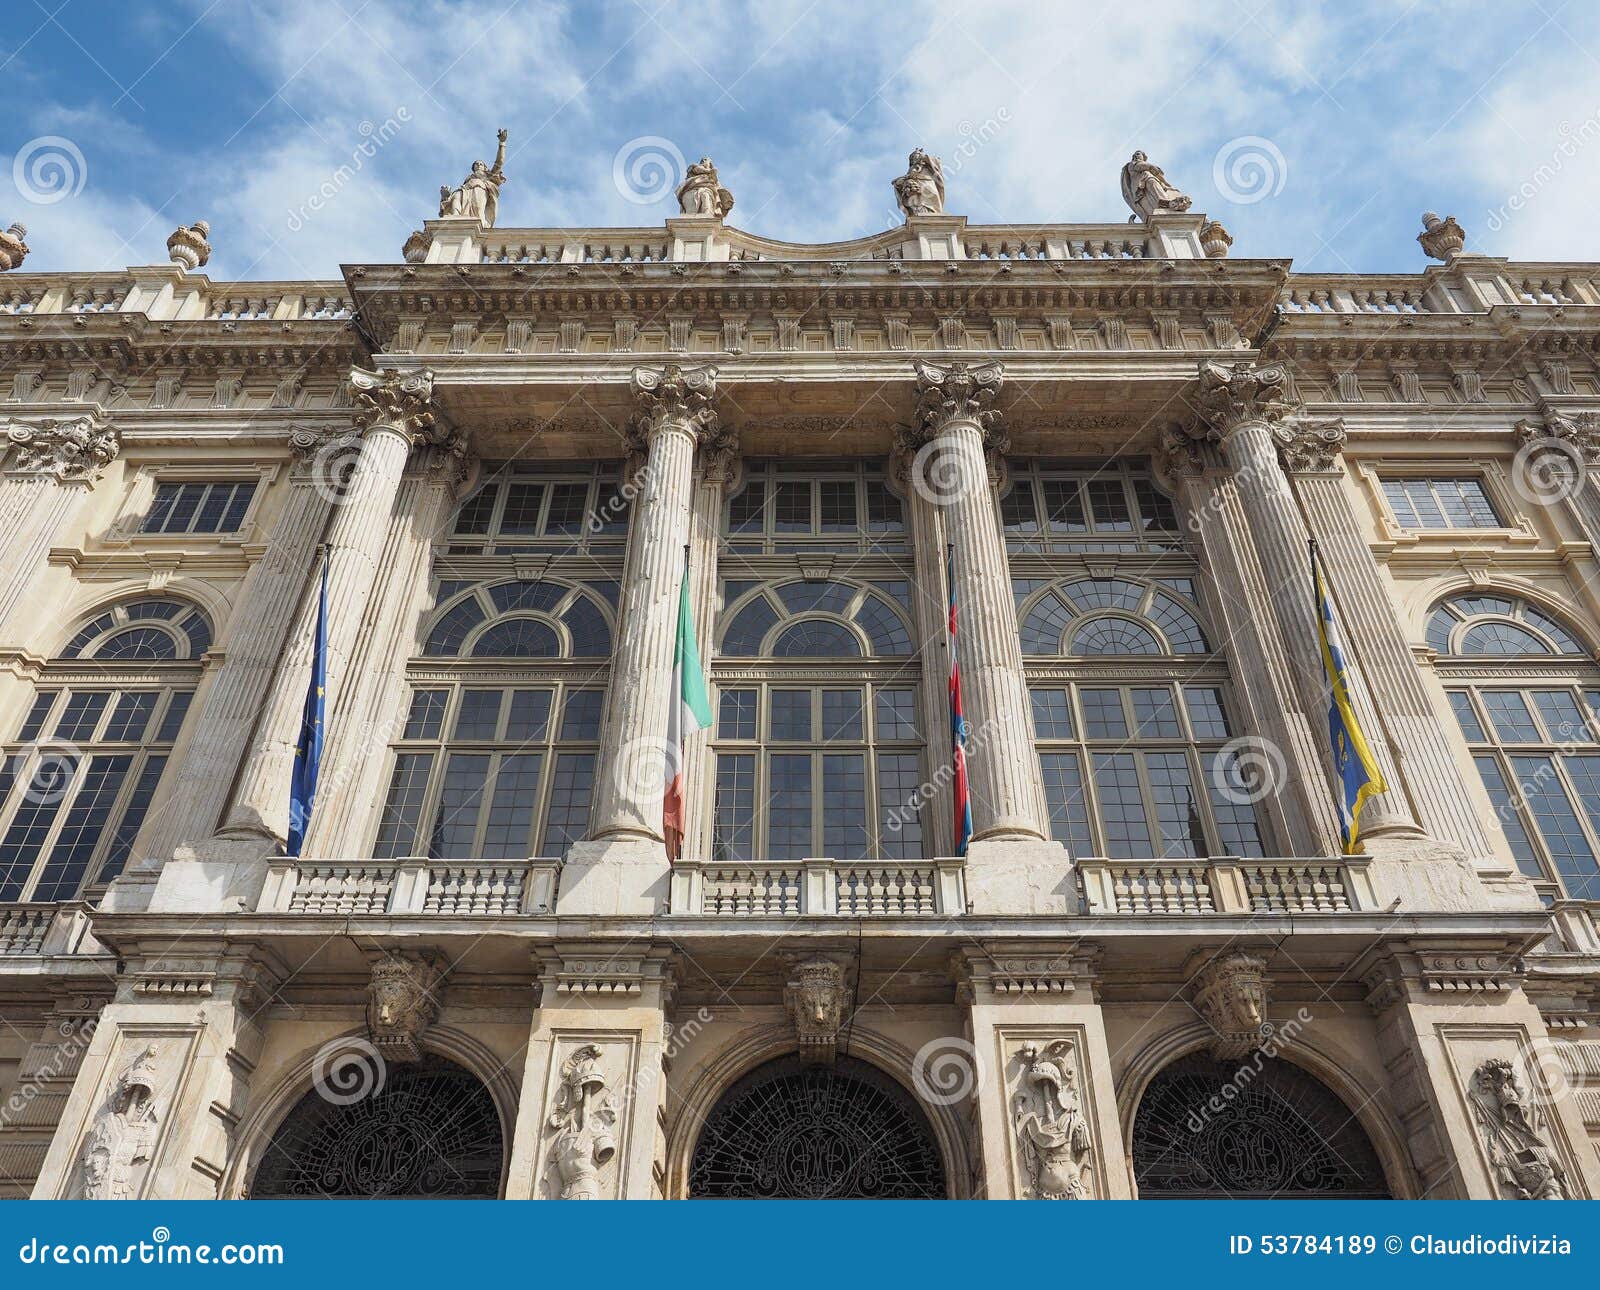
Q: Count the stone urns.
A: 5